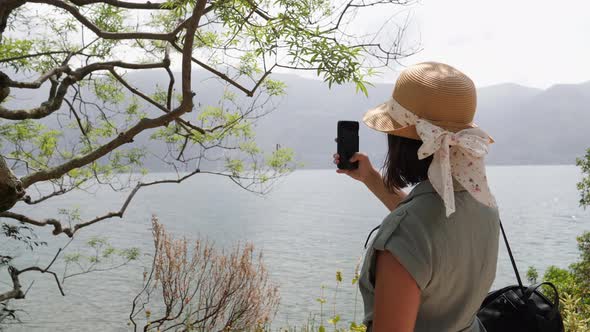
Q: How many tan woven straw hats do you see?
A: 1